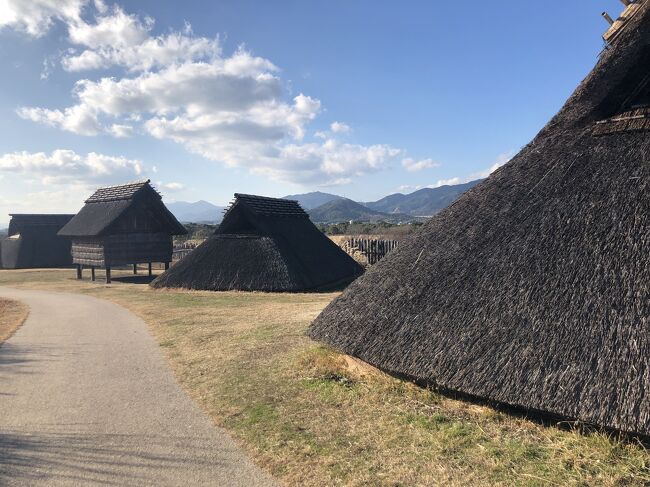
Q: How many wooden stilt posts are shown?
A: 6